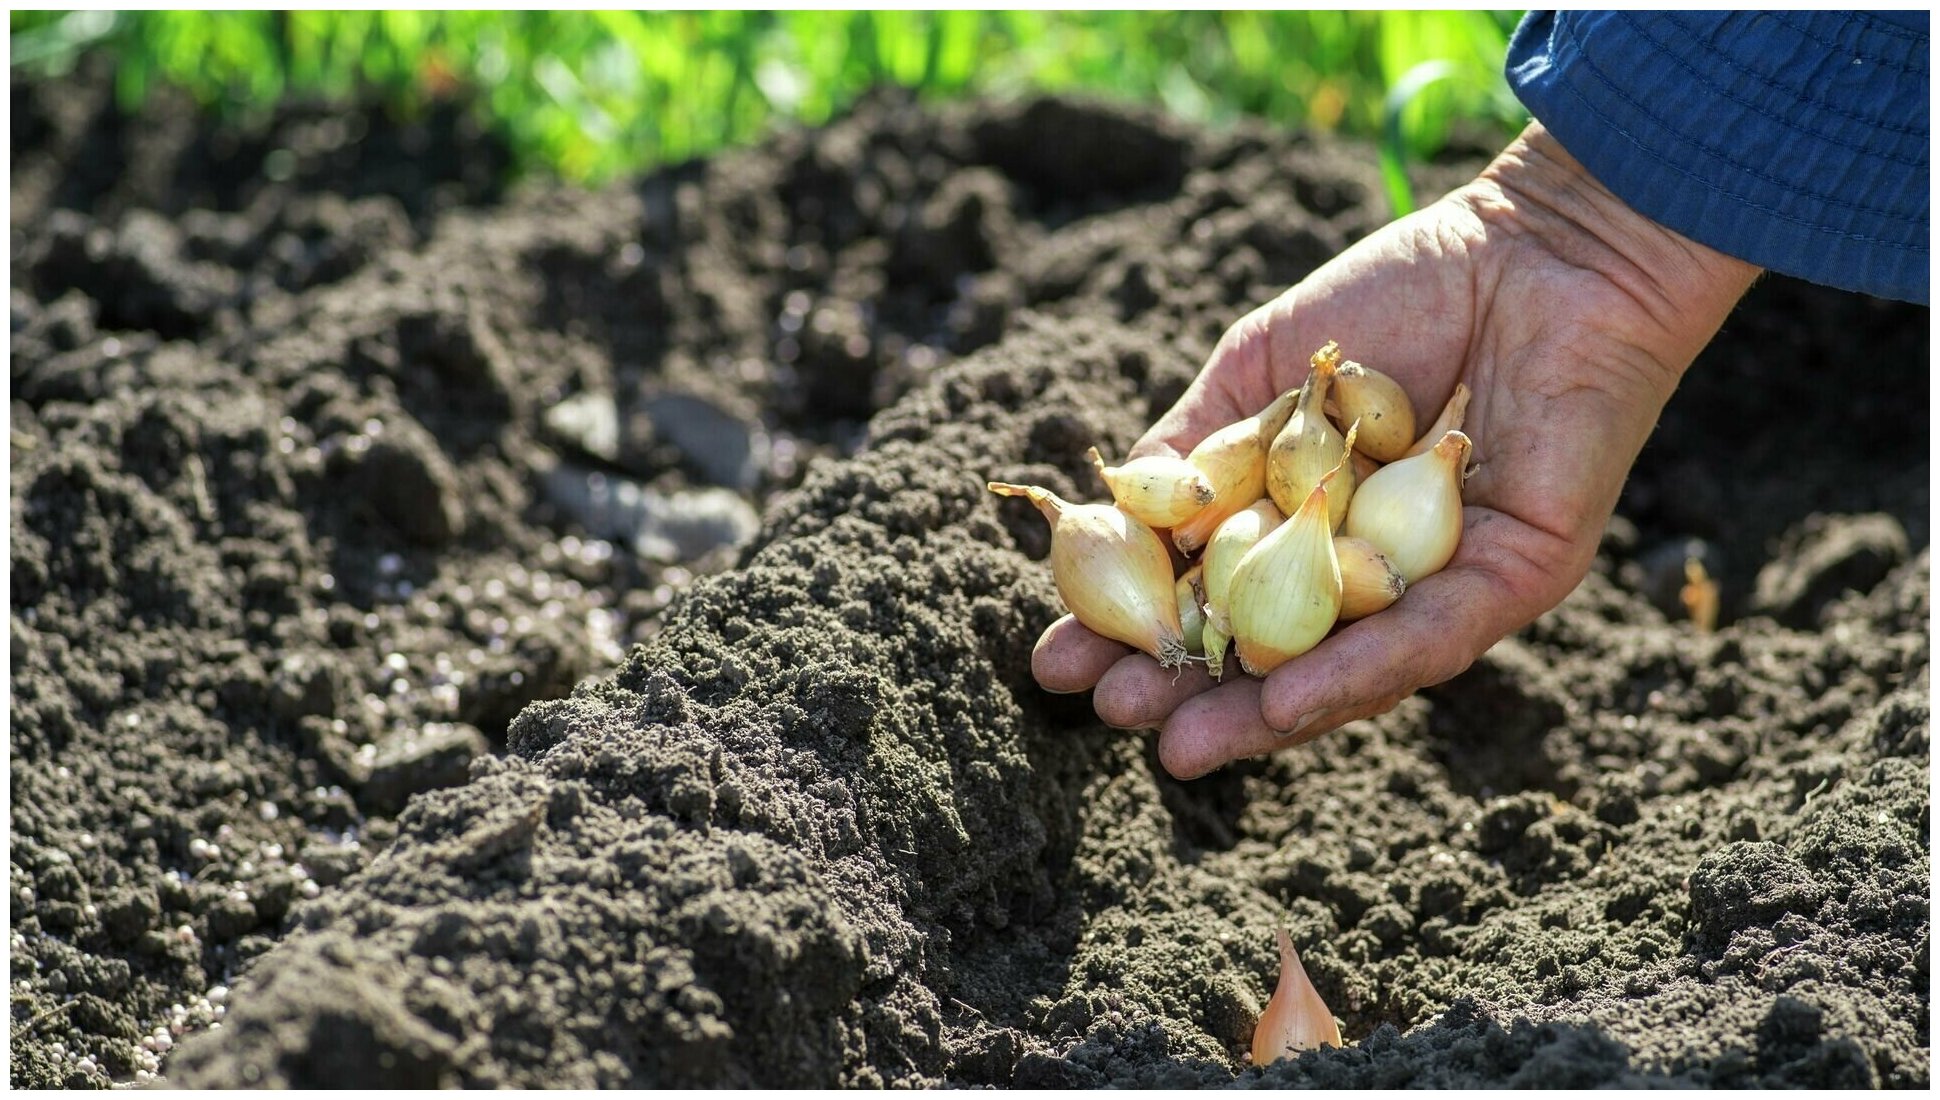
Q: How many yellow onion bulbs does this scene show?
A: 12